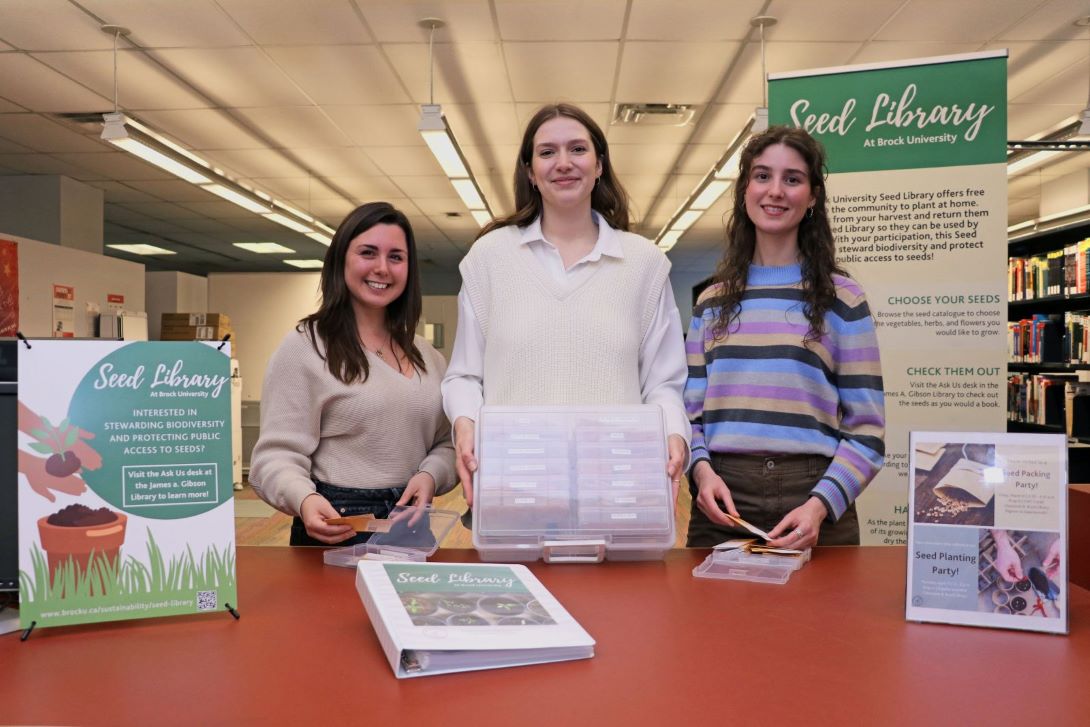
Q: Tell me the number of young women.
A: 3